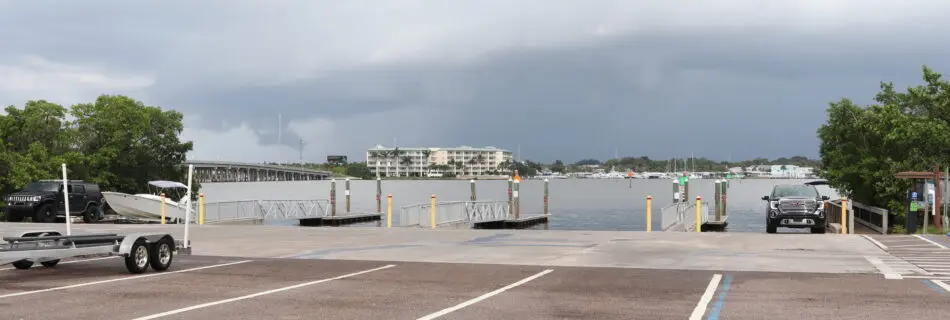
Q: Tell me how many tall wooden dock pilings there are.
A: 11